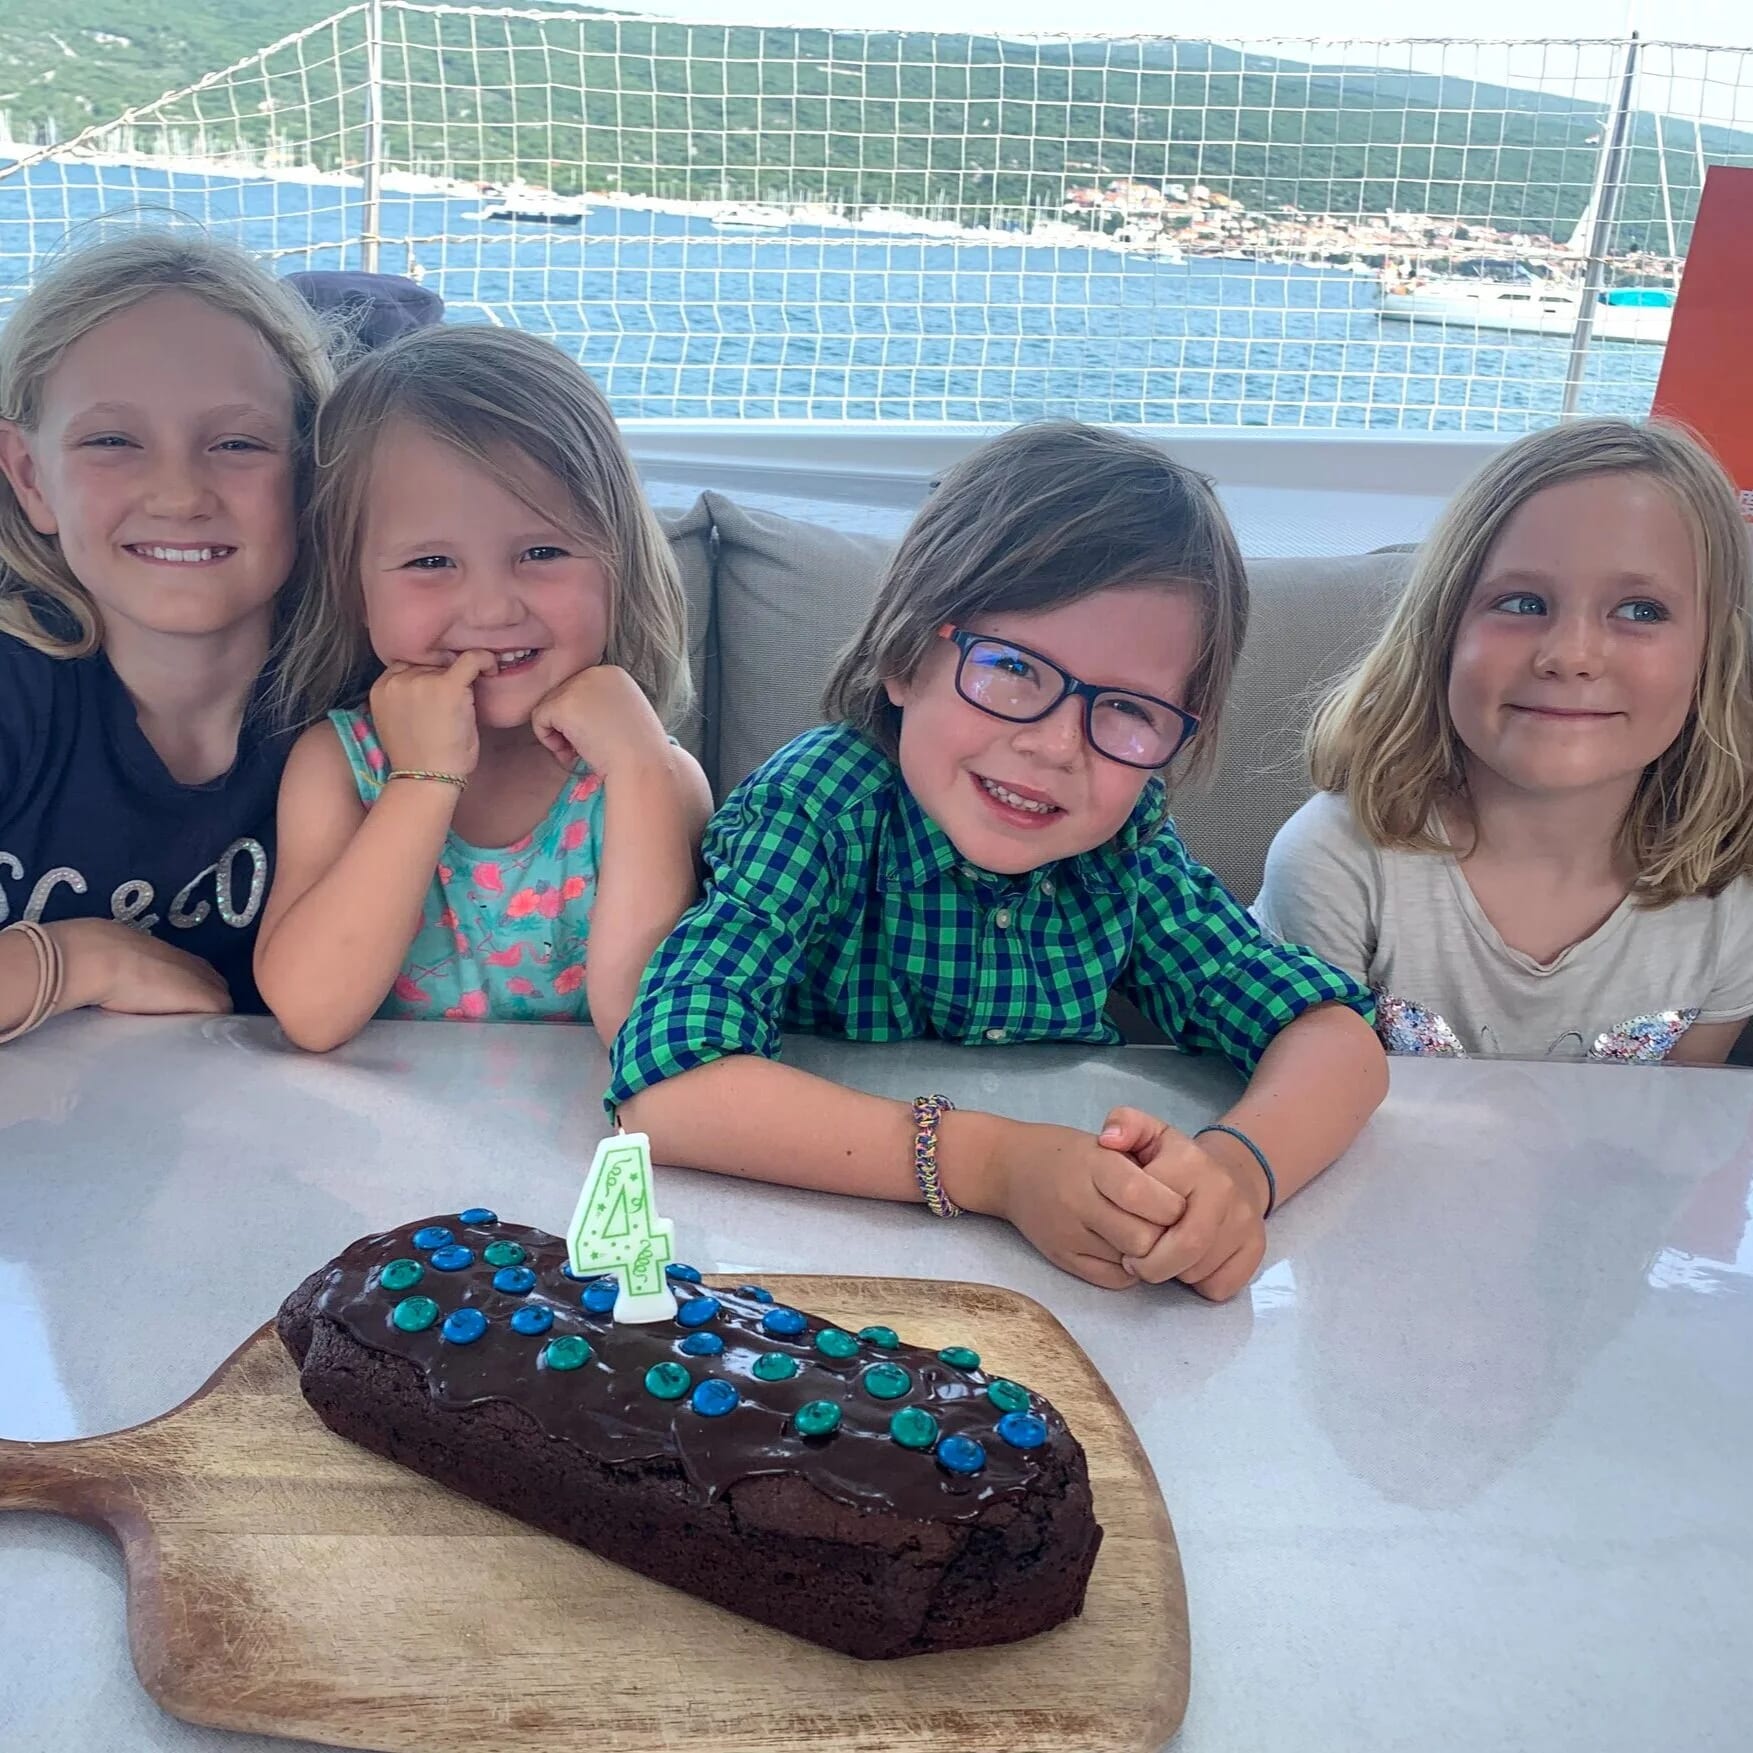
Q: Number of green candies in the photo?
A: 13